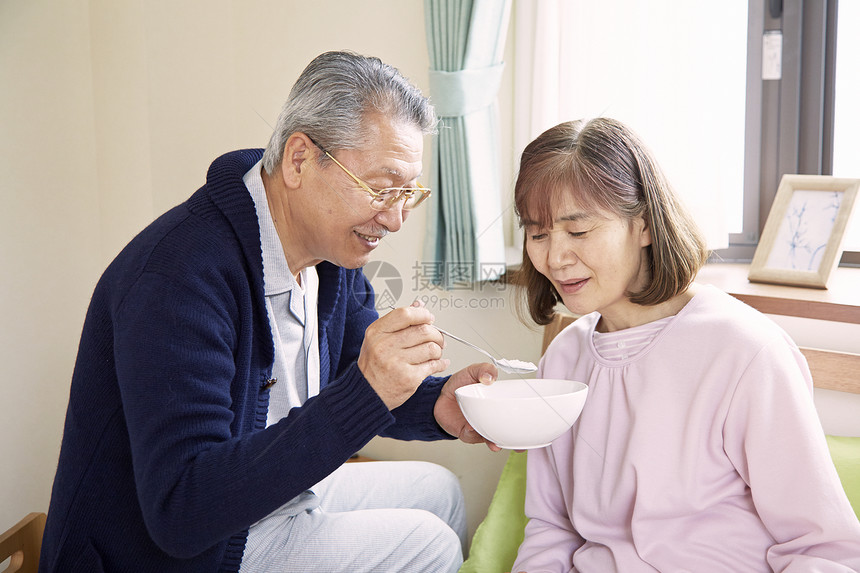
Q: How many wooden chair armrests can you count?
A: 1